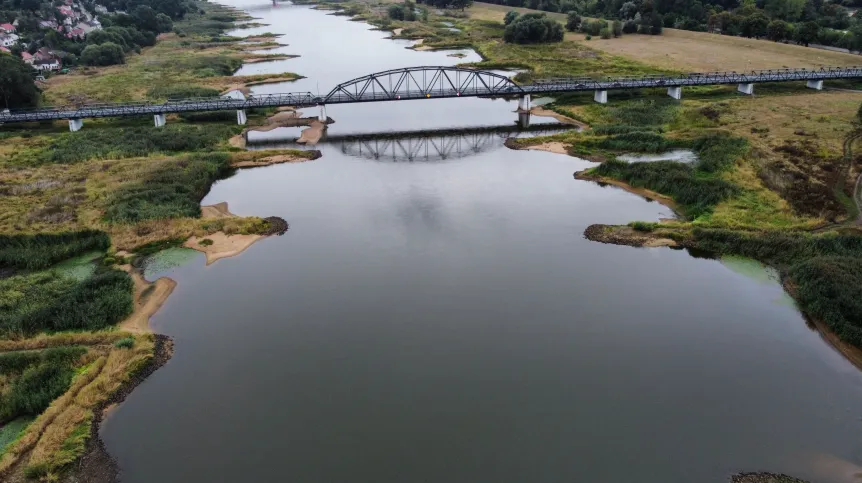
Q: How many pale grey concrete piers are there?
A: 9